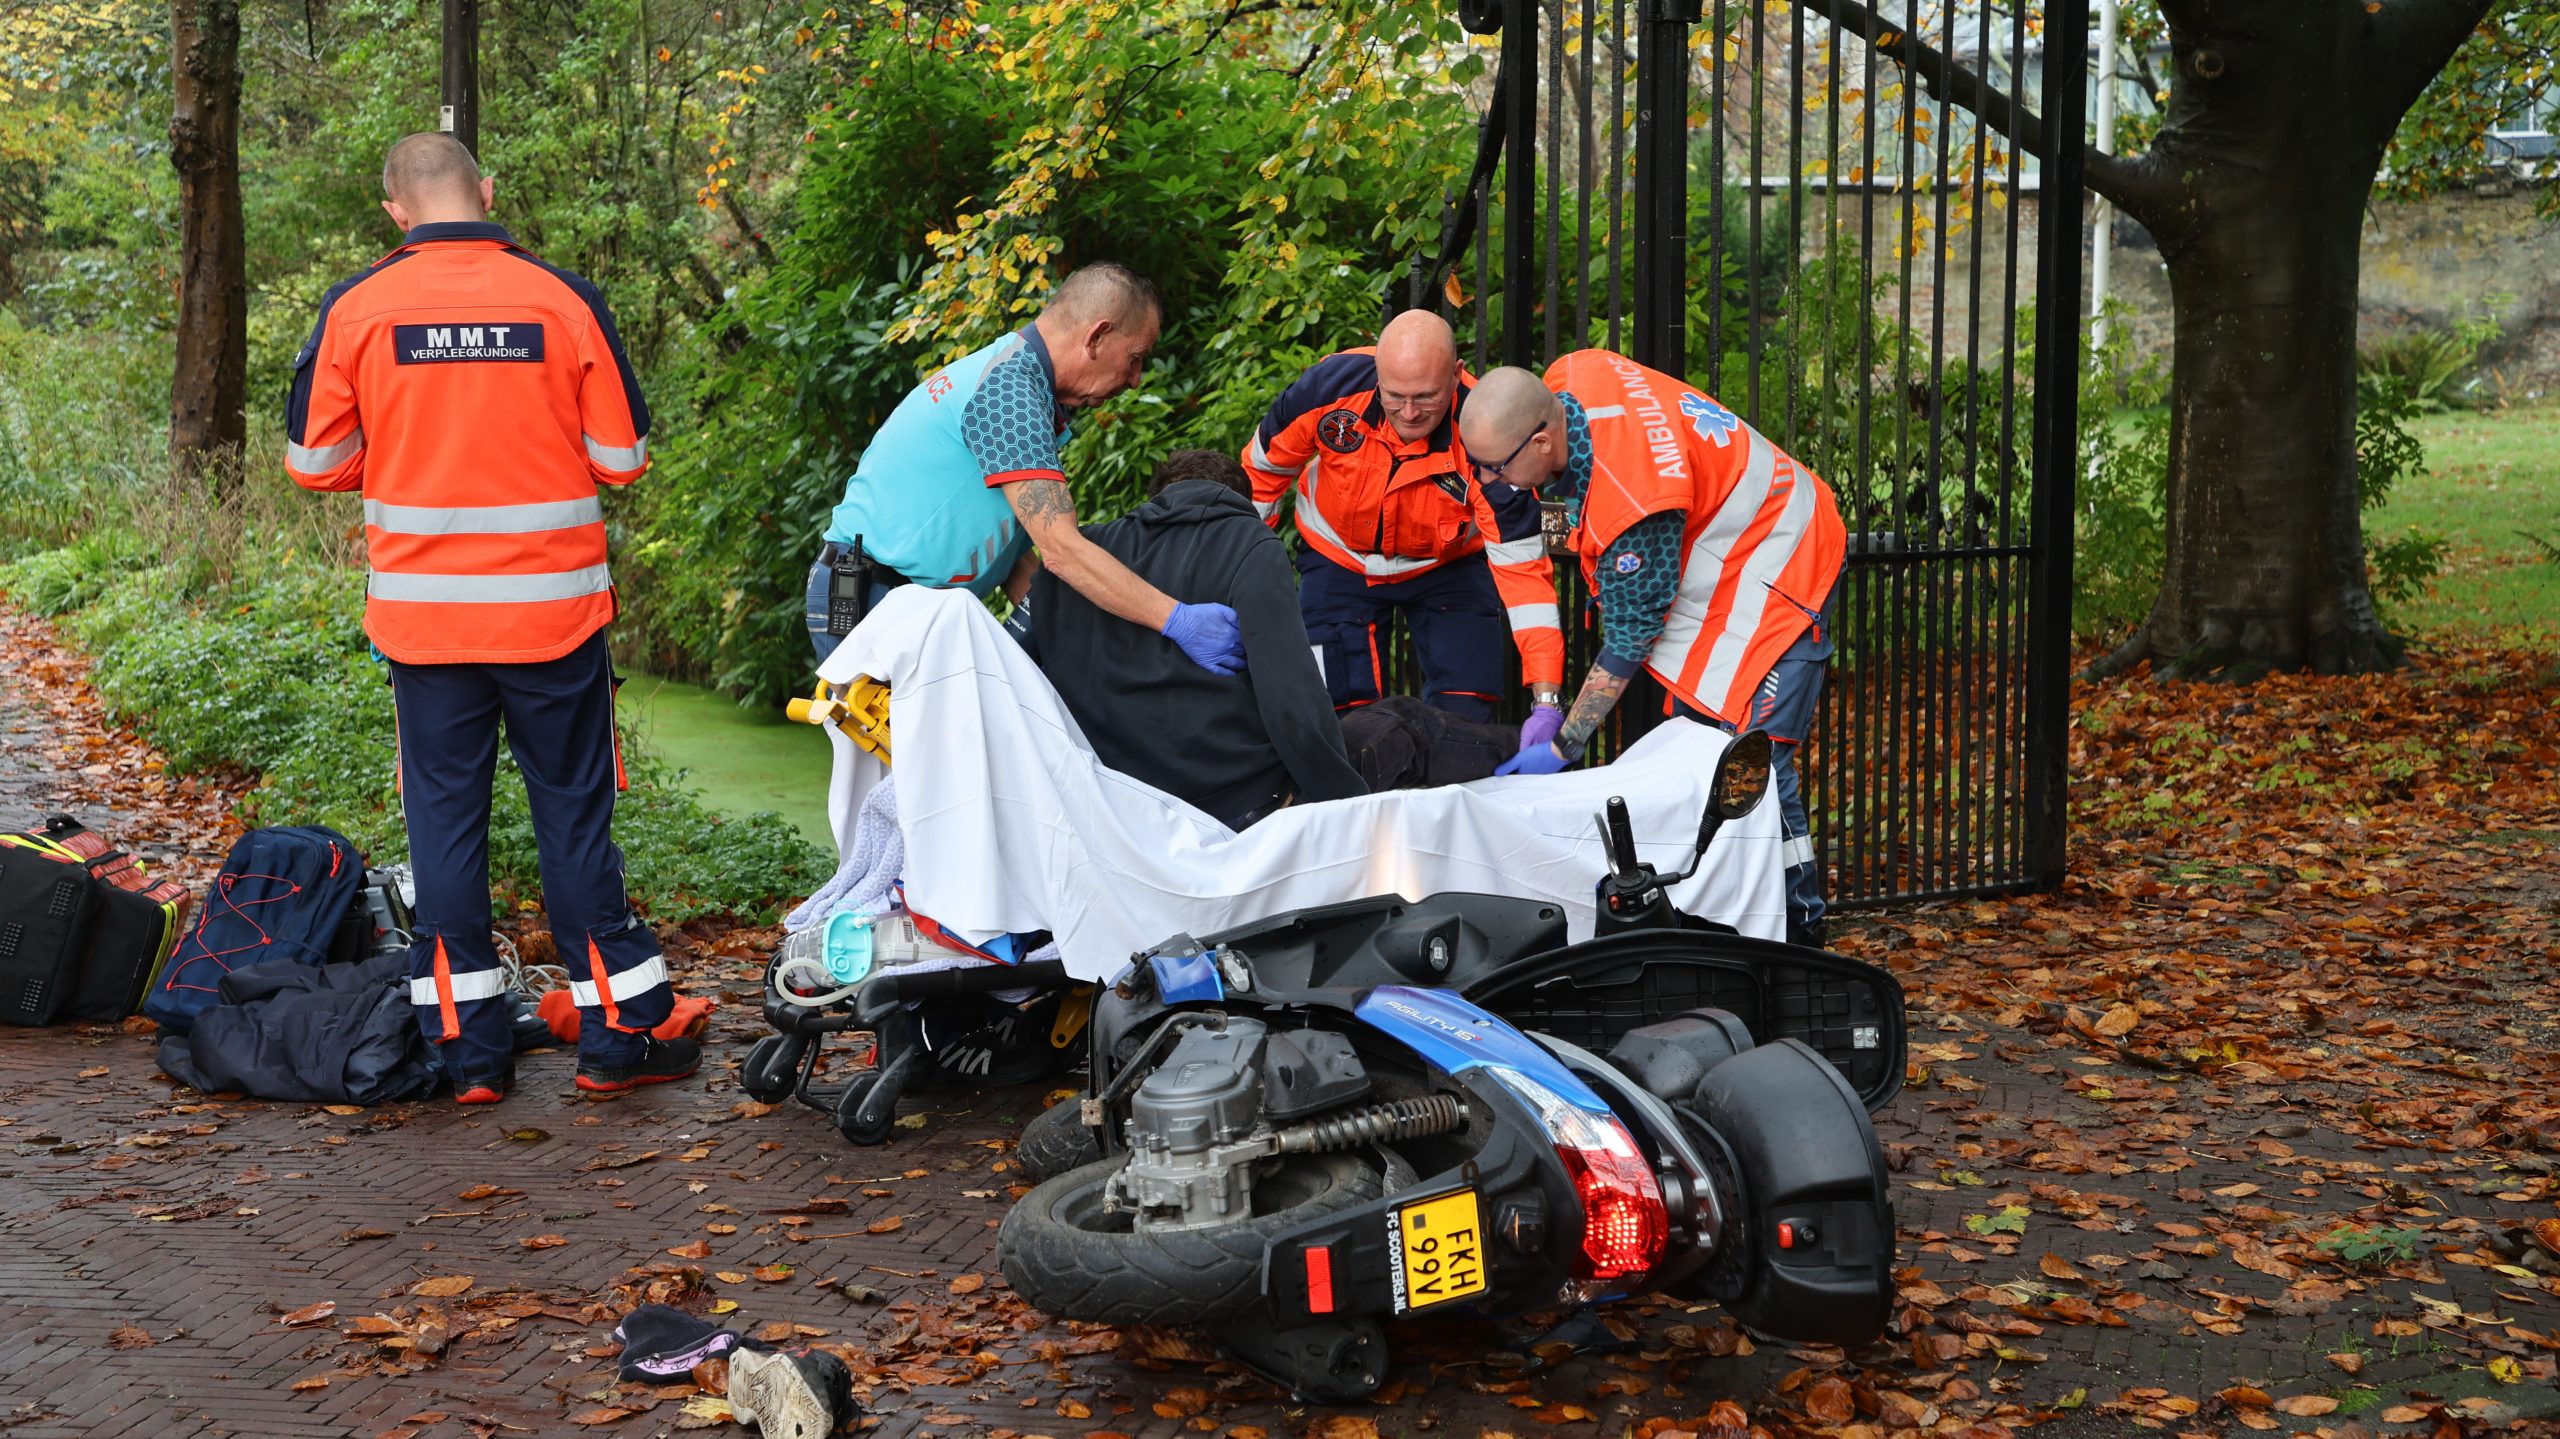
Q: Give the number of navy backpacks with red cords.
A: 1